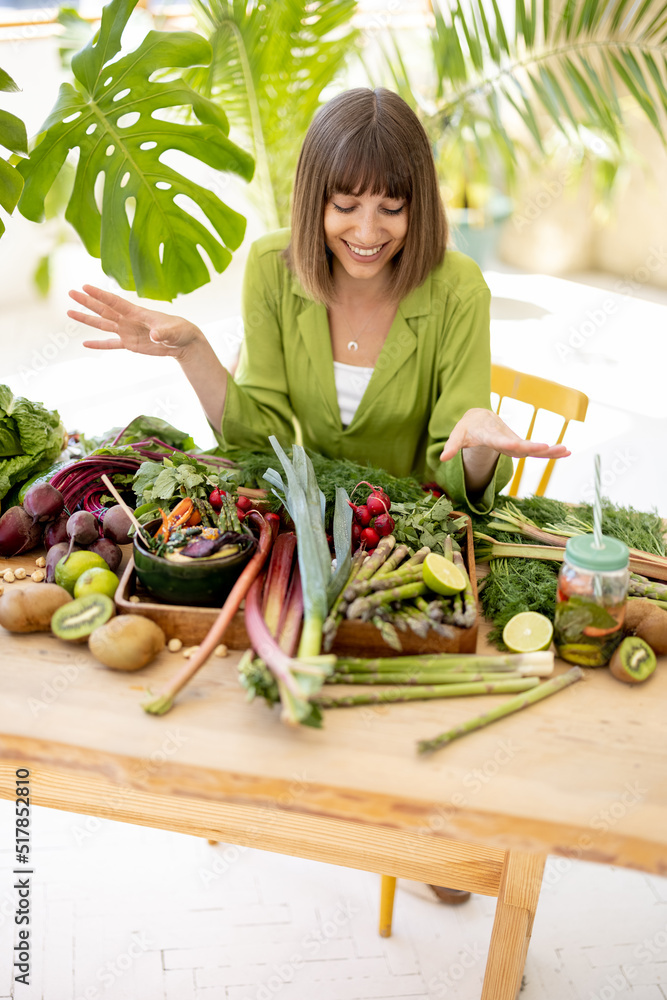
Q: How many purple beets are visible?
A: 7